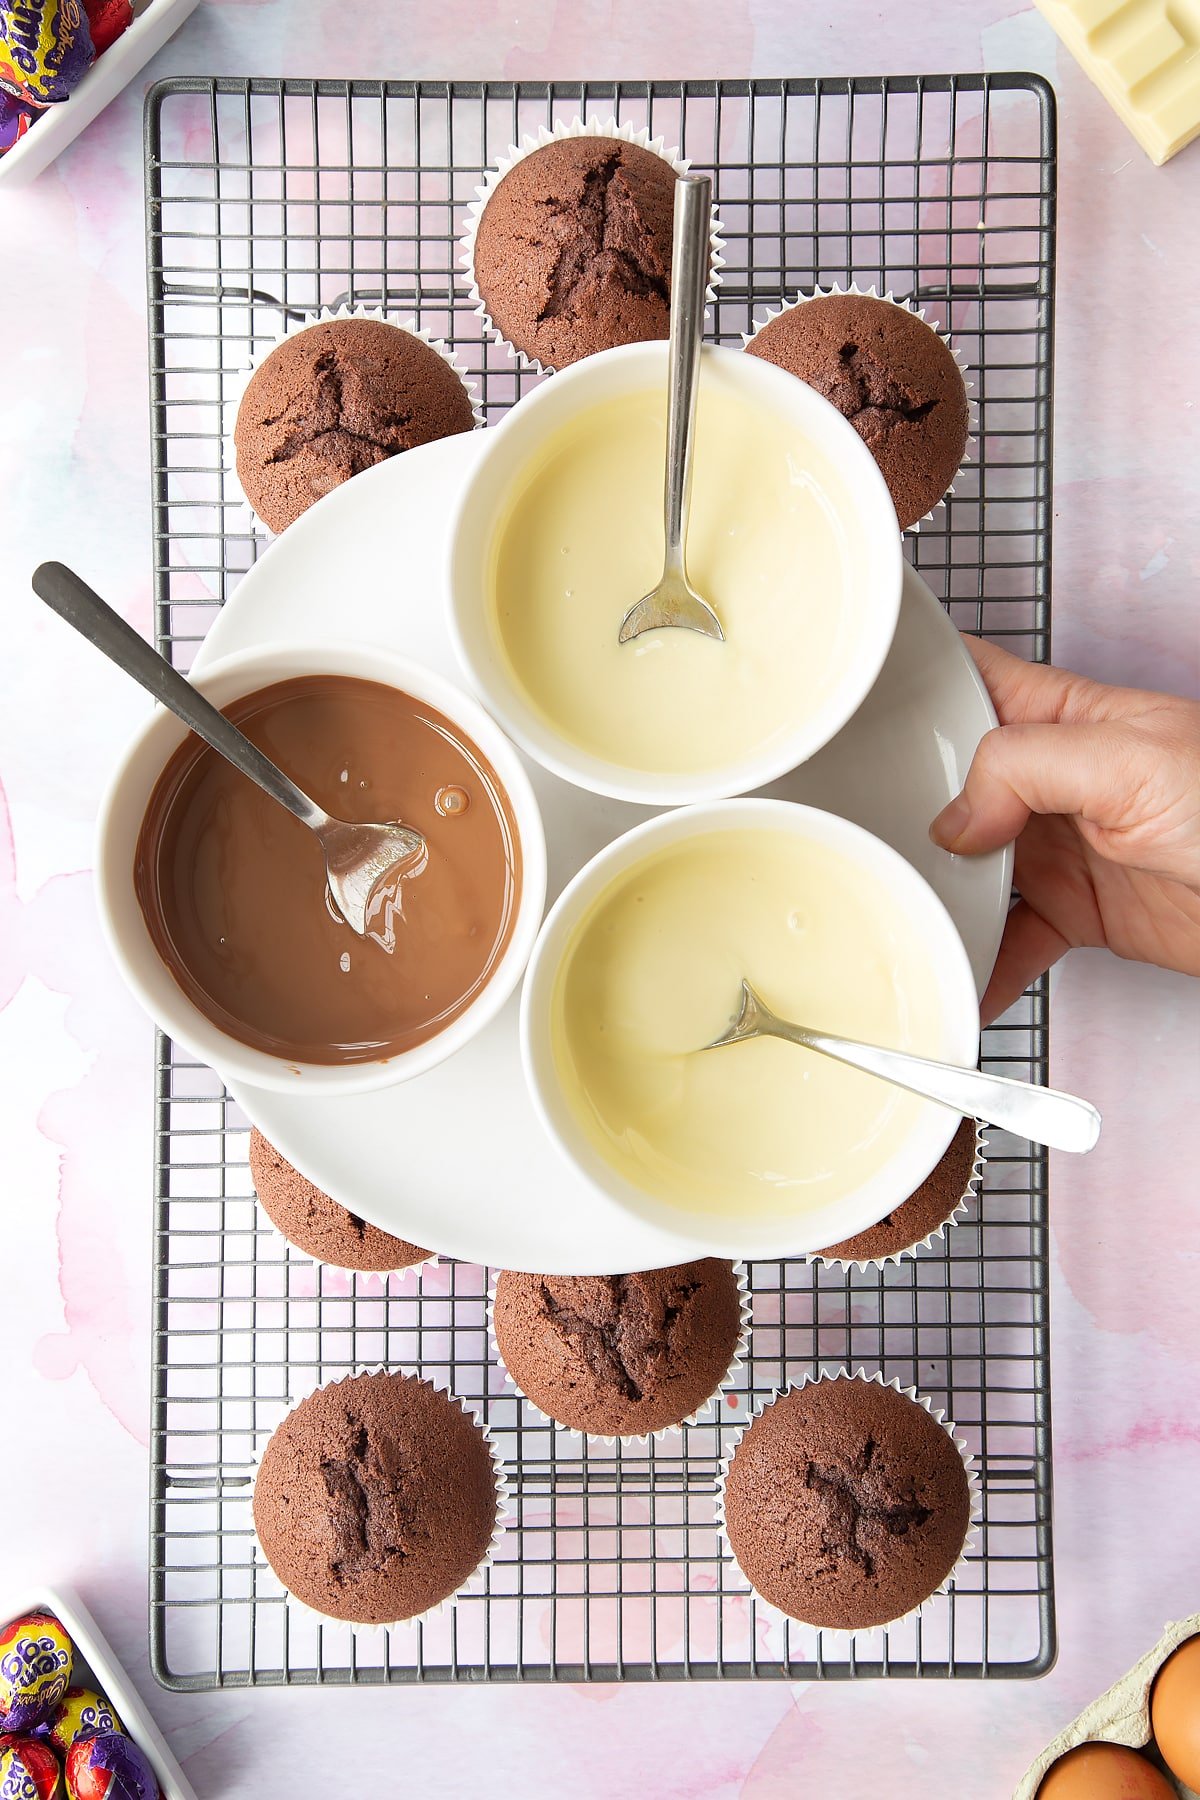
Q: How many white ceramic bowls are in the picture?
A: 3